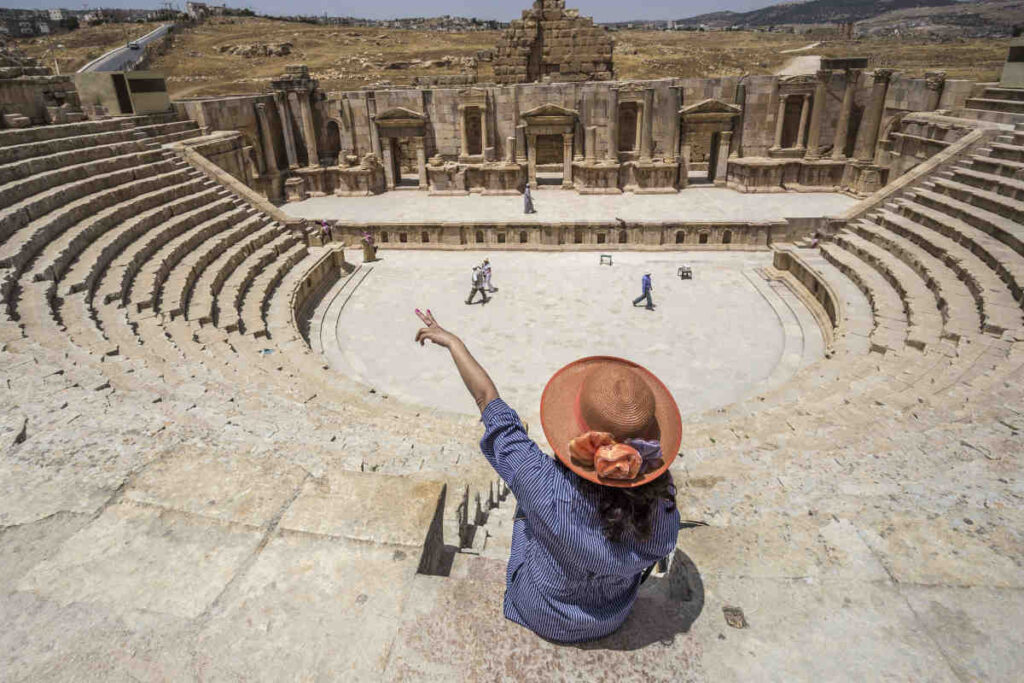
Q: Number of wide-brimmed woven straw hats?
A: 1